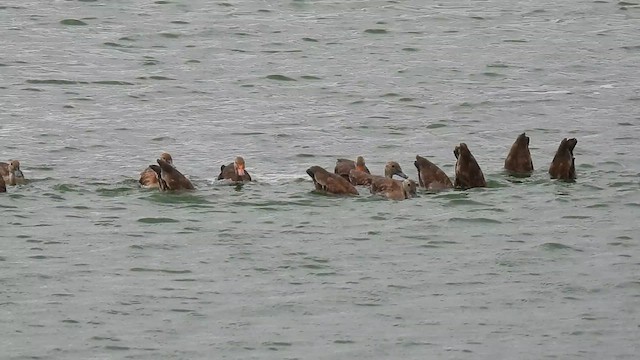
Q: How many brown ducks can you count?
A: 13